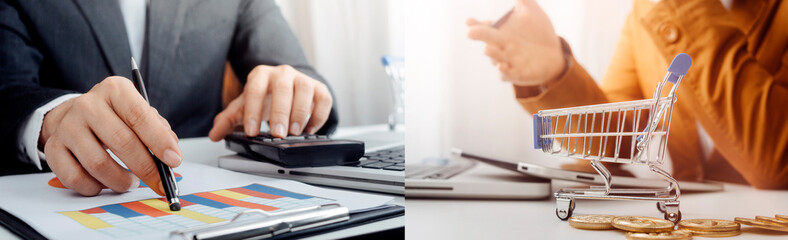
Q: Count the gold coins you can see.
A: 8